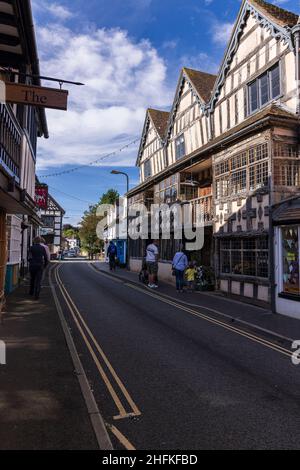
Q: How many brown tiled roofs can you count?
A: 3